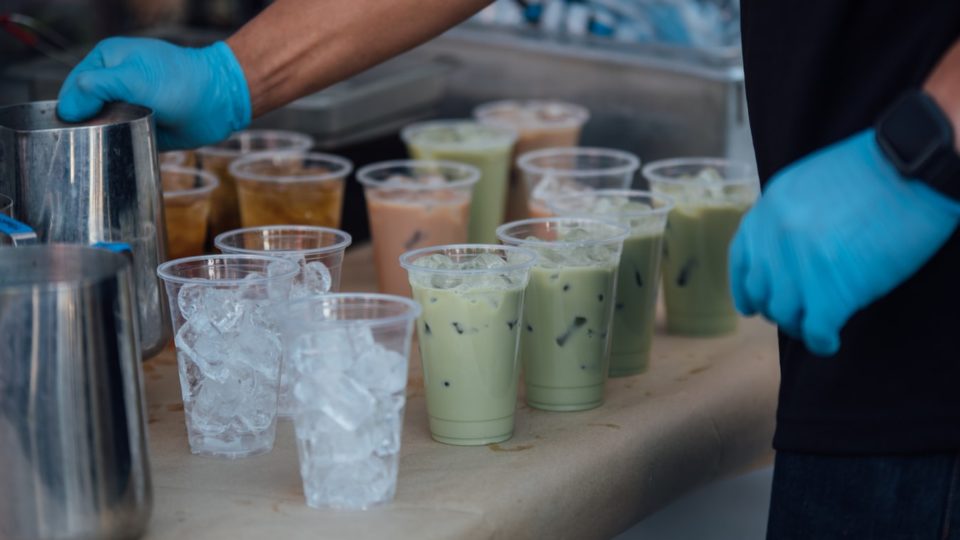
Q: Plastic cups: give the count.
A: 15